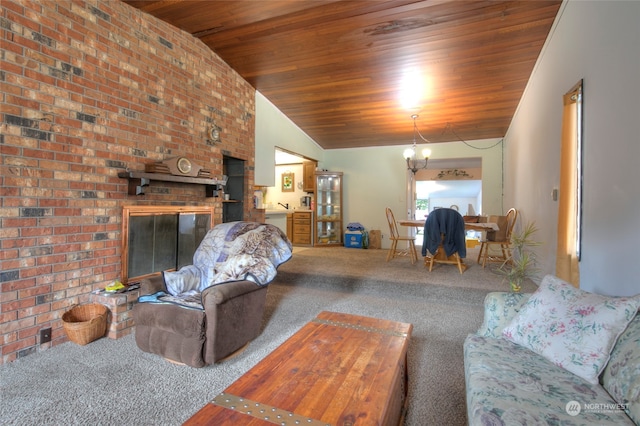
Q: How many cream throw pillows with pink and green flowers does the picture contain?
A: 1